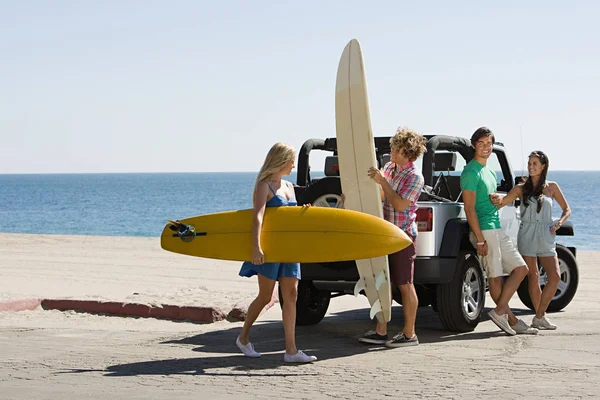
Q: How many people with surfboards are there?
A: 2